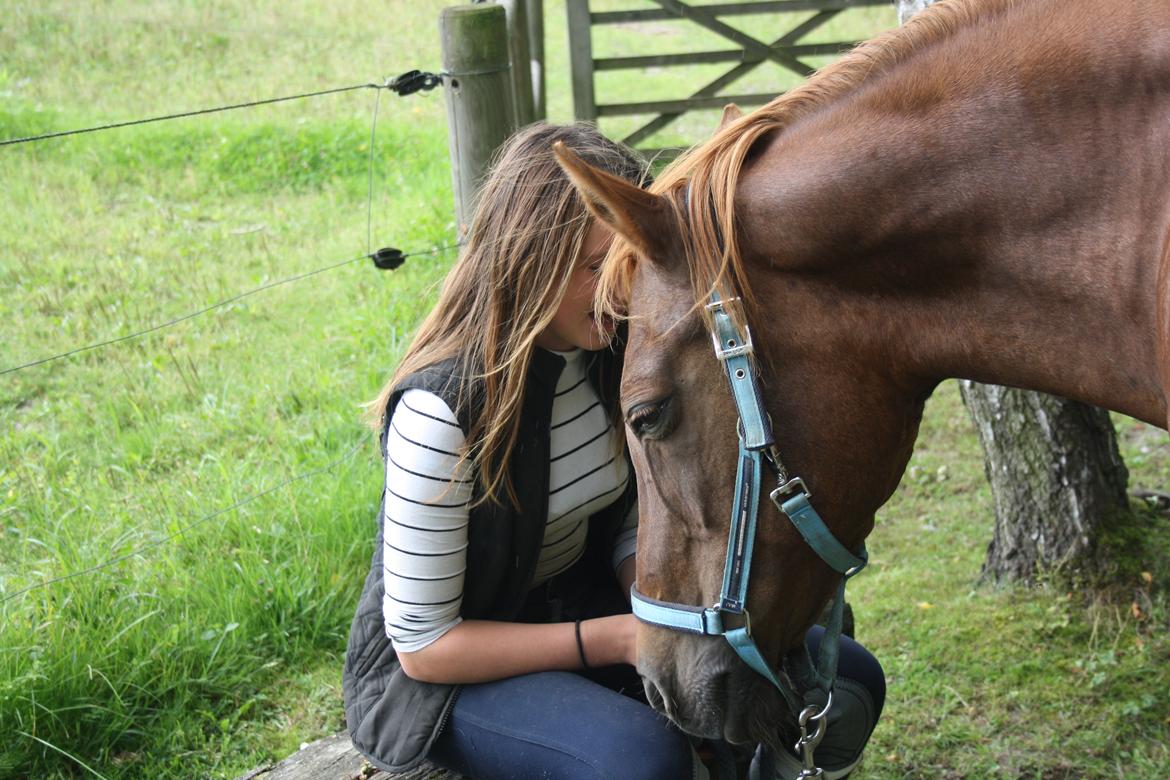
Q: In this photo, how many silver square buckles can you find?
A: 2